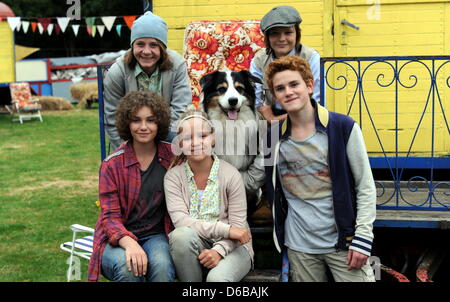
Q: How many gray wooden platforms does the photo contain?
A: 1